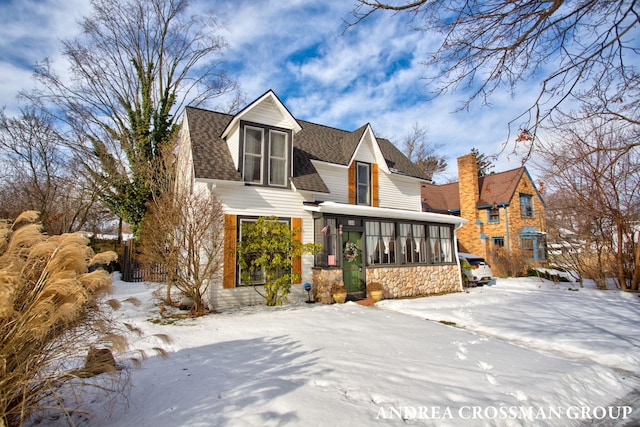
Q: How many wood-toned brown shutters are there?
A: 4